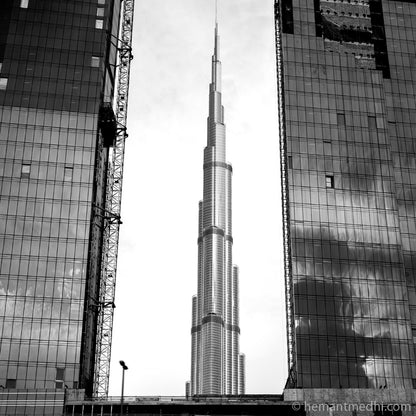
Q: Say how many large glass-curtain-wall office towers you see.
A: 2